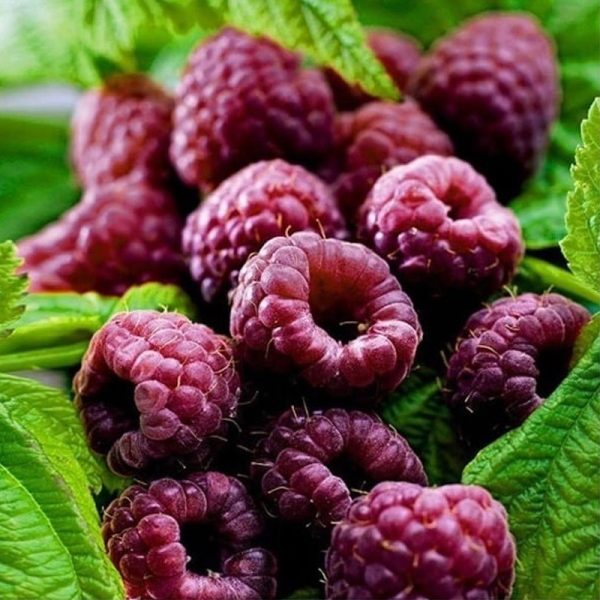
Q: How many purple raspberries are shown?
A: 14